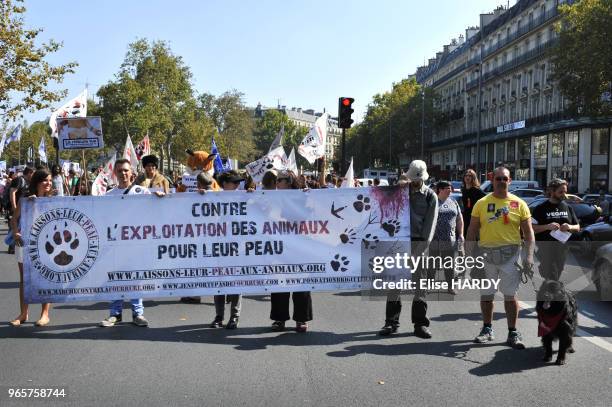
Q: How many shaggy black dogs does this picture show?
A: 1